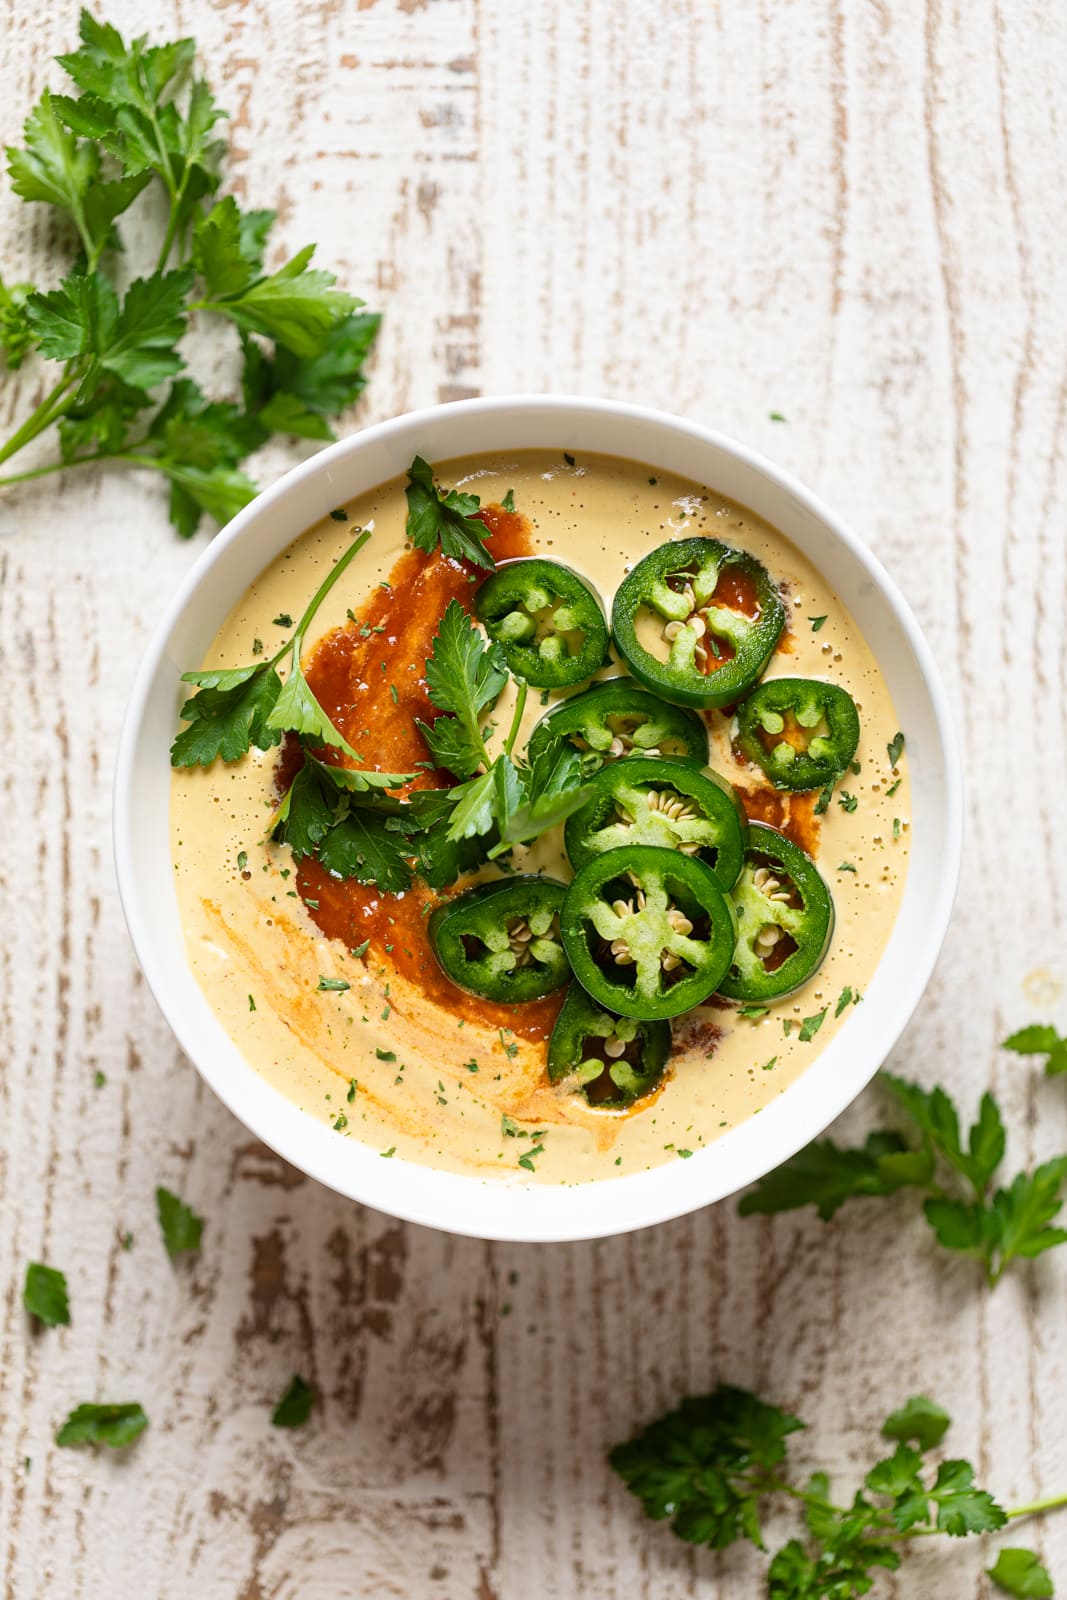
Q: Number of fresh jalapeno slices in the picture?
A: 9